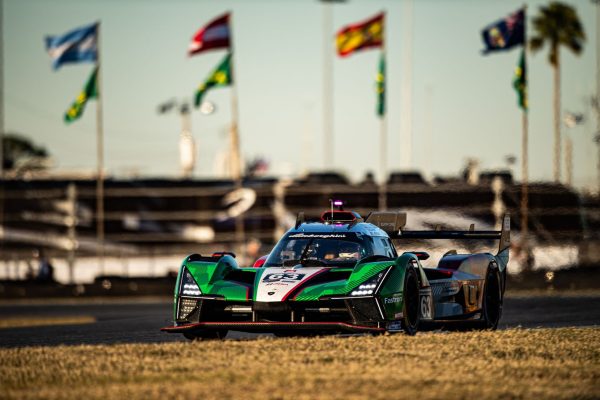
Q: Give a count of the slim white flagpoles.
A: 4